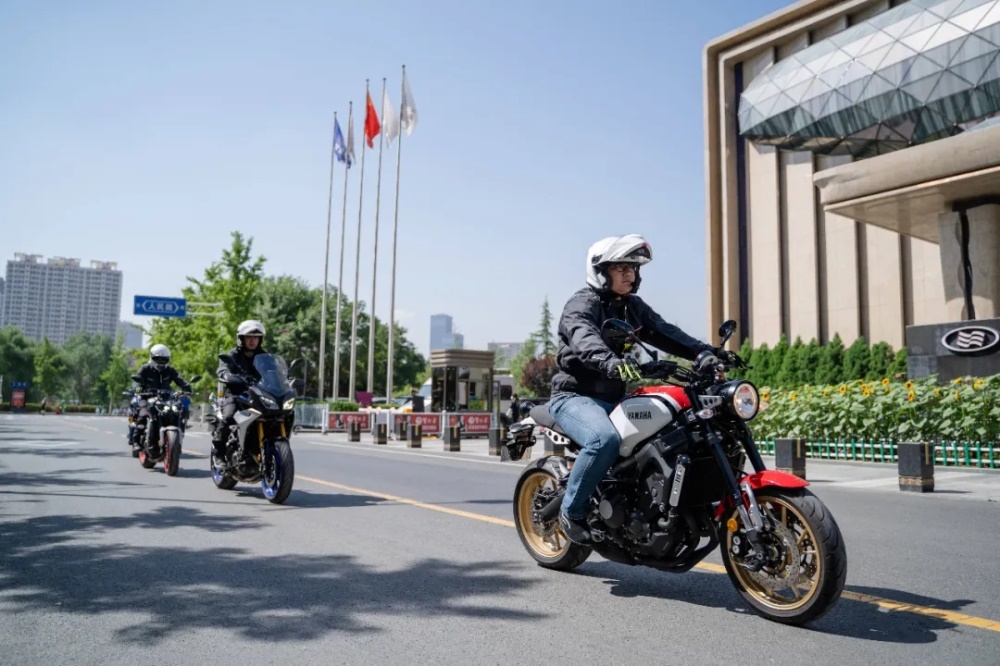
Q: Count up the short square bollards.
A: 9